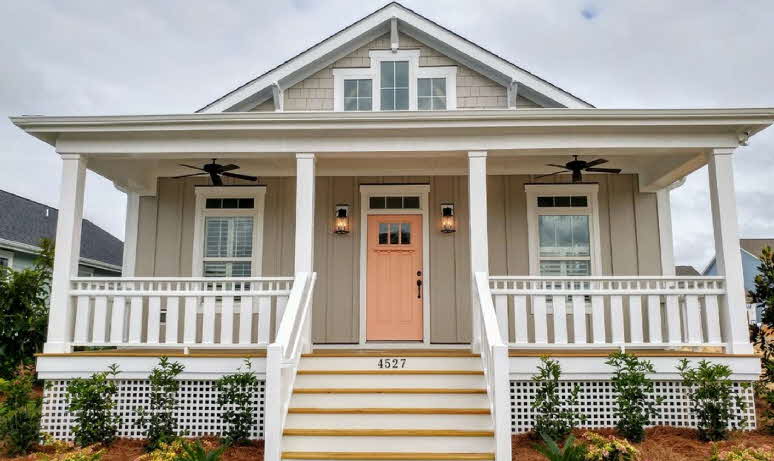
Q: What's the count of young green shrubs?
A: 6